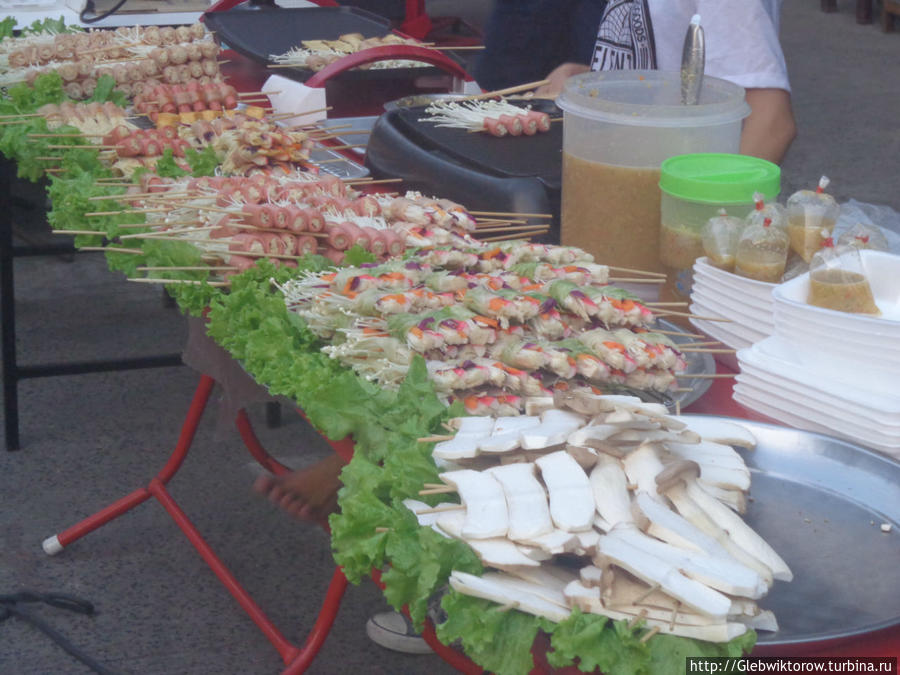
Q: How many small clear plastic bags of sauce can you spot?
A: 6